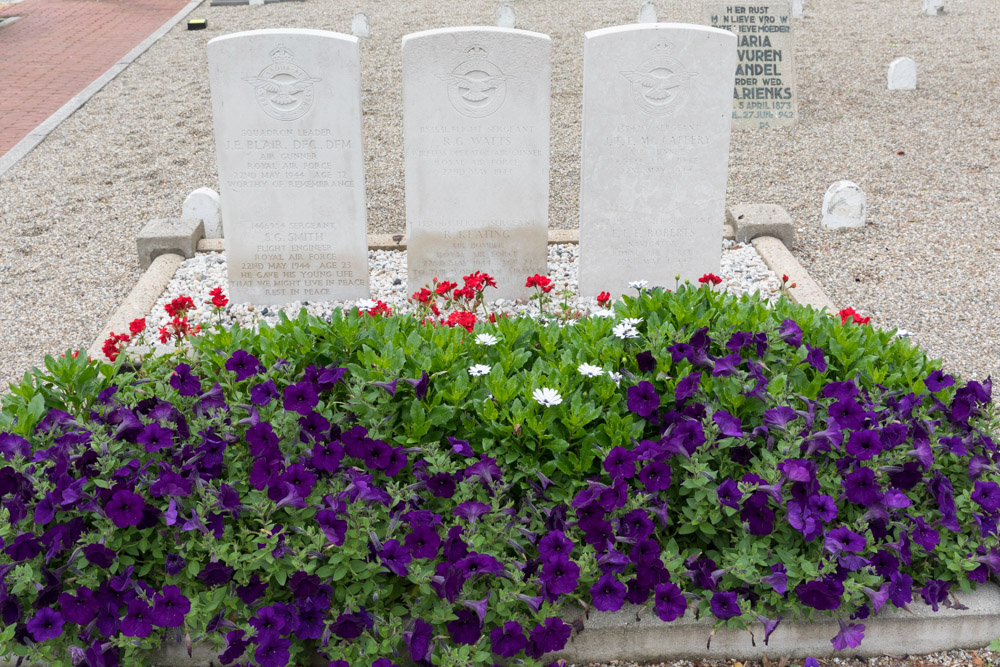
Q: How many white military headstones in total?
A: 3